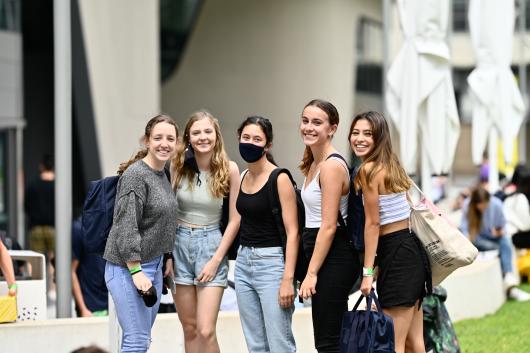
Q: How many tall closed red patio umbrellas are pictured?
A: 0